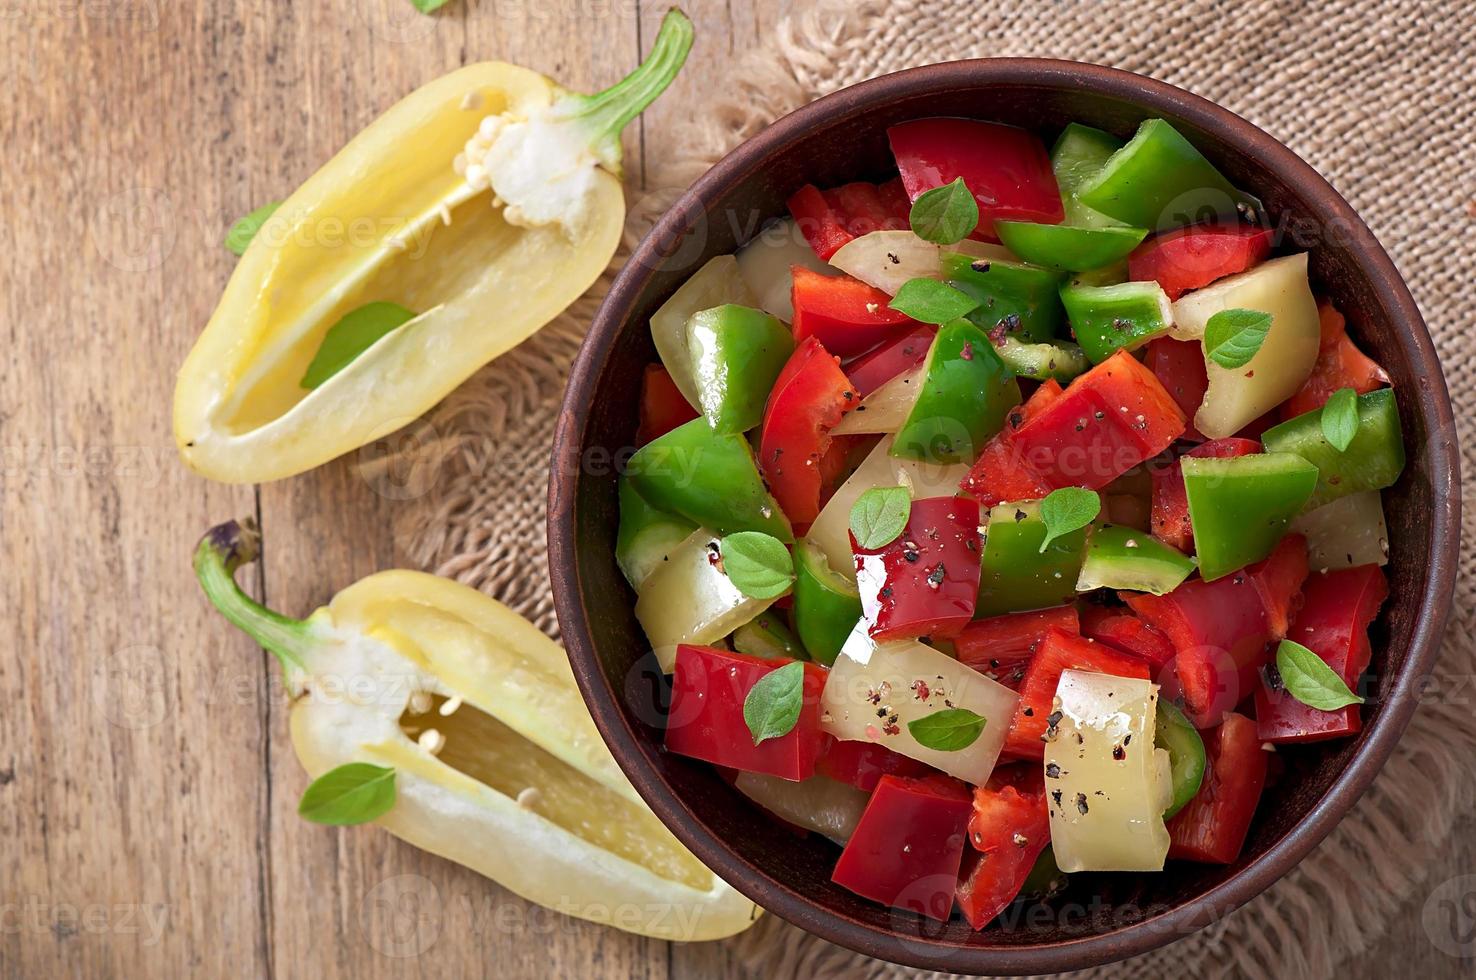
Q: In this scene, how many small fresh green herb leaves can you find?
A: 14